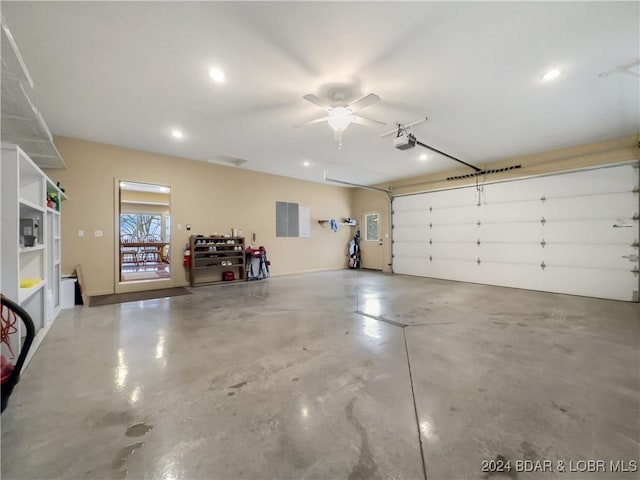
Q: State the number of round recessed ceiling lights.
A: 5